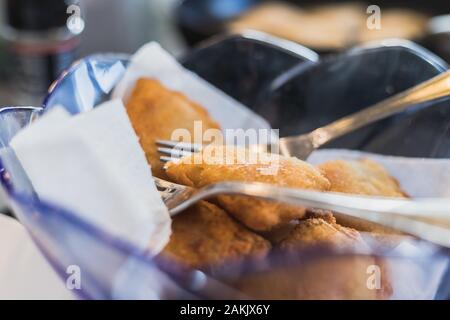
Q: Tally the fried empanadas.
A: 5